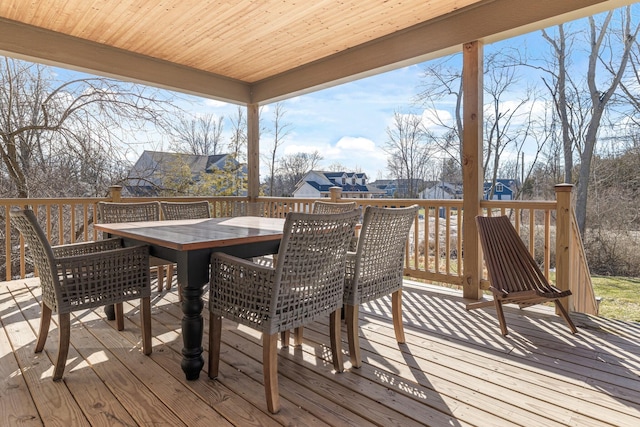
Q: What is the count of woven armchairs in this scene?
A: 6